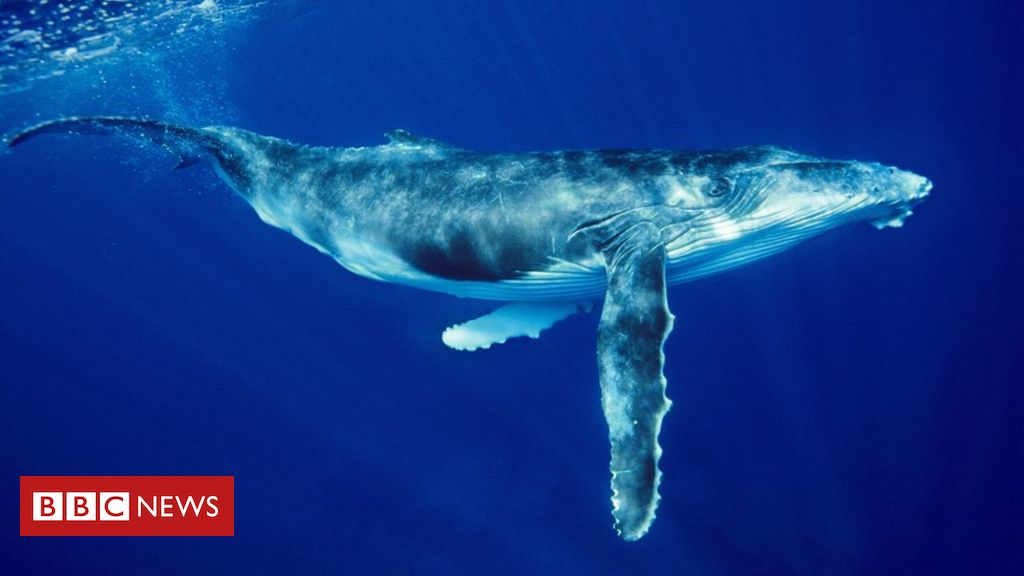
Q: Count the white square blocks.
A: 3